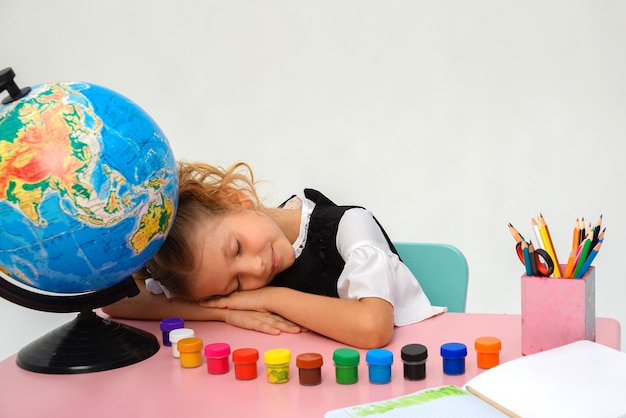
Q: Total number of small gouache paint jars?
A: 12